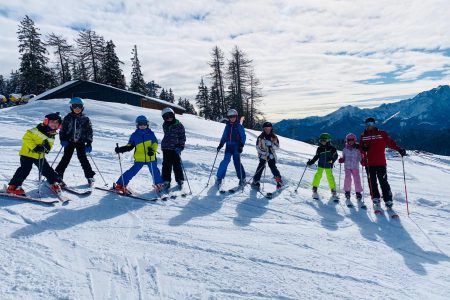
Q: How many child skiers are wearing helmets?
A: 8